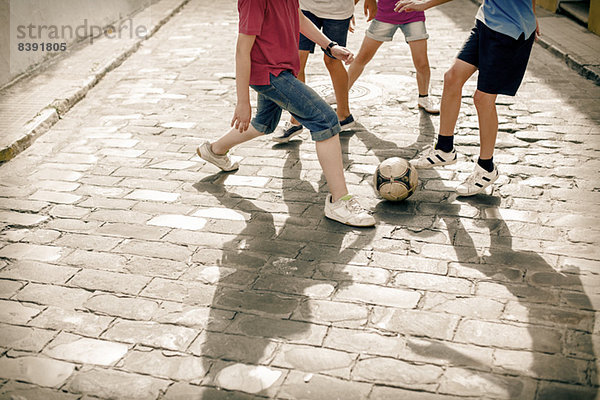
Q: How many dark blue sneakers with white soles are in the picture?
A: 2